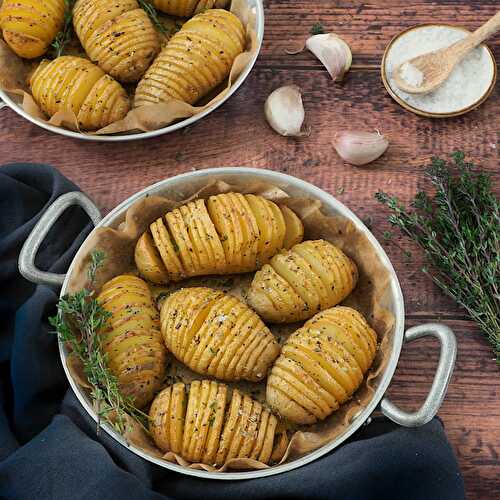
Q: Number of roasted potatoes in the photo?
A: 11